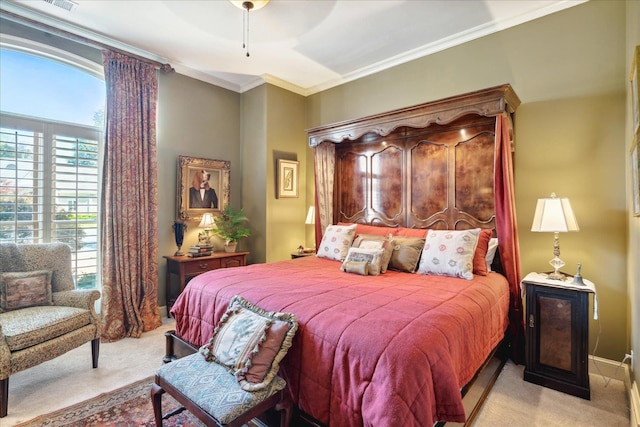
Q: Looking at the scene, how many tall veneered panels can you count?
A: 4